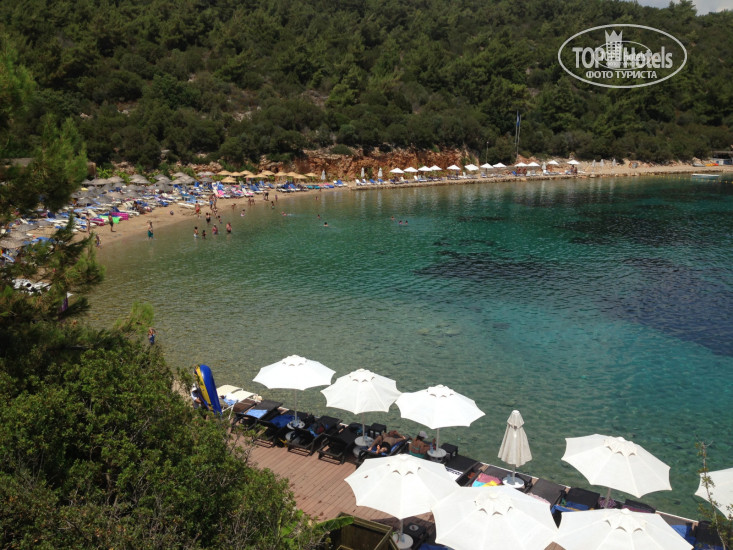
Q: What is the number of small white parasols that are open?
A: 12